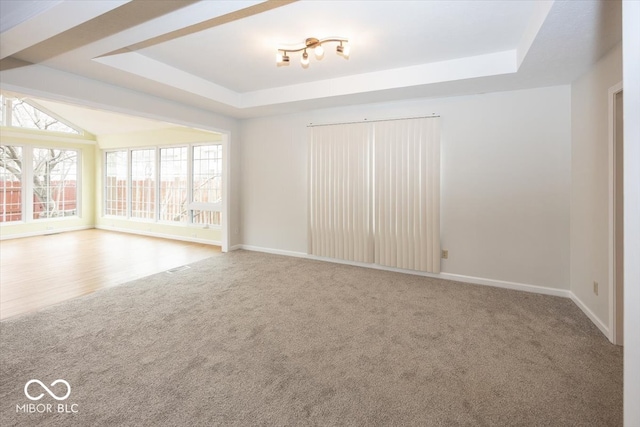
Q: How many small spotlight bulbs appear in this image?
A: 4